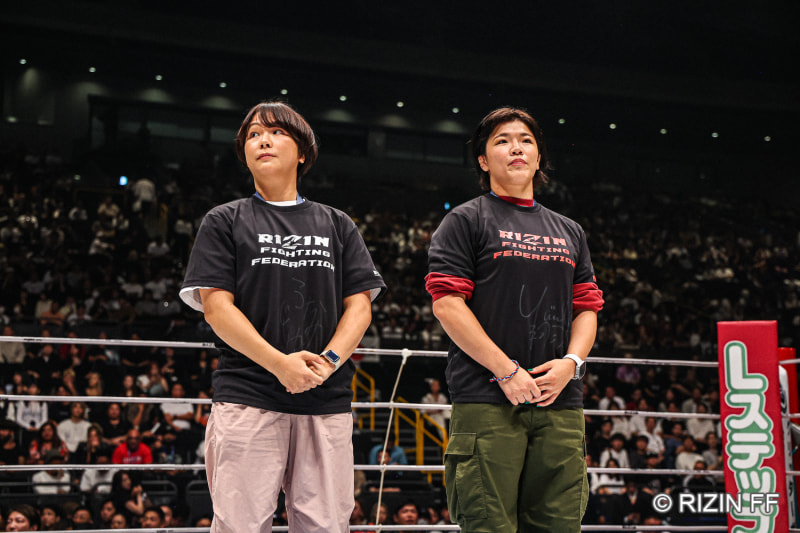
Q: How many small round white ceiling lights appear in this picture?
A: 13